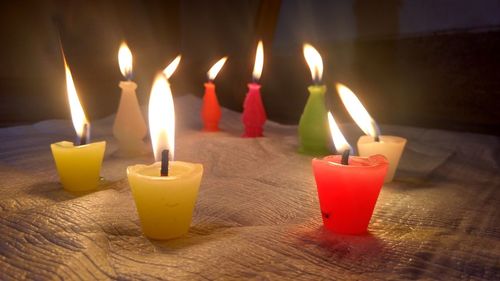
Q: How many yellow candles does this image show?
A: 2